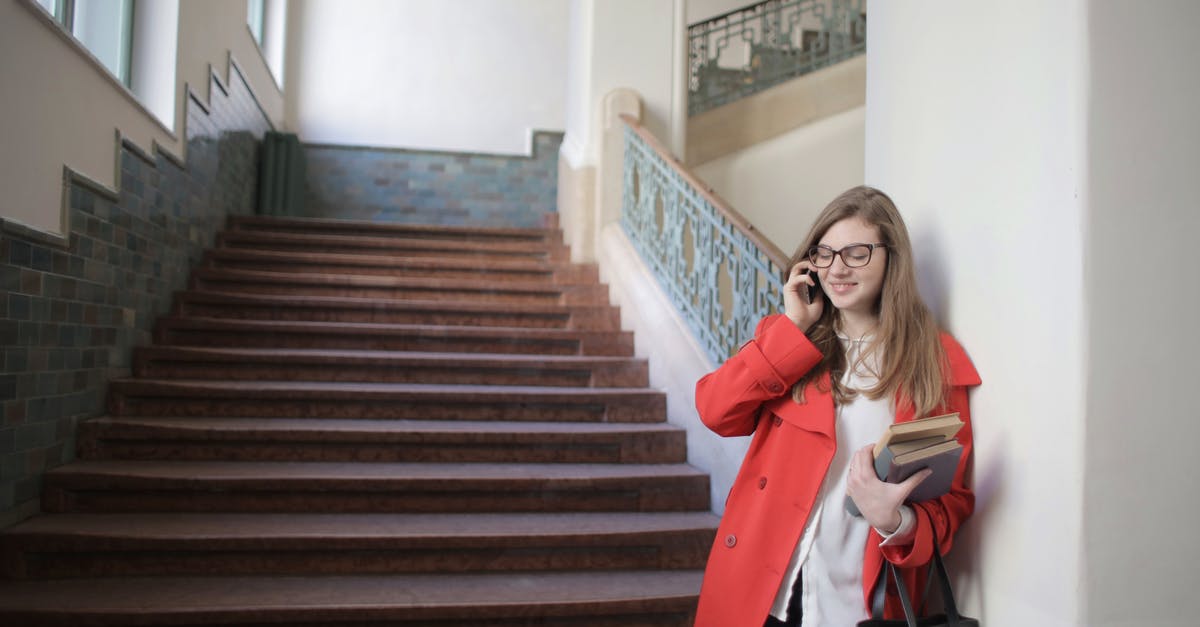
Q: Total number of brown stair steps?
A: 12